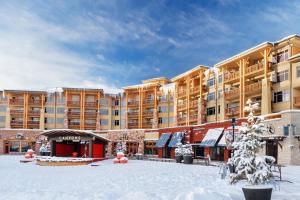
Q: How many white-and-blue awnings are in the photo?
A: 4